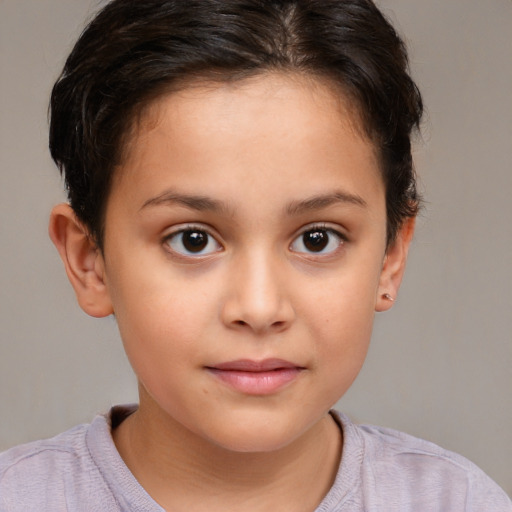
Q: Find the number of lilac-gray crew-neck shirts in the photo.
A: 1